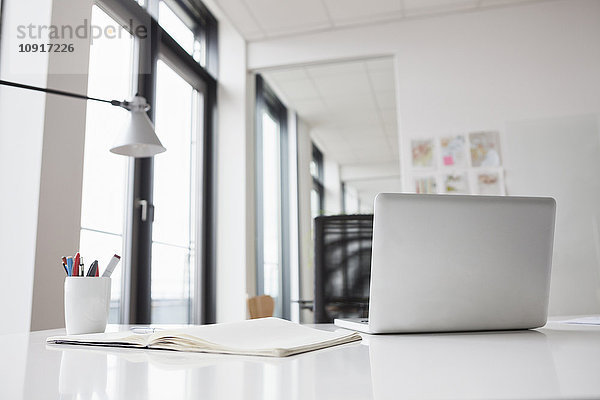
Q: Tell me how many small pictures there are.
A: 6